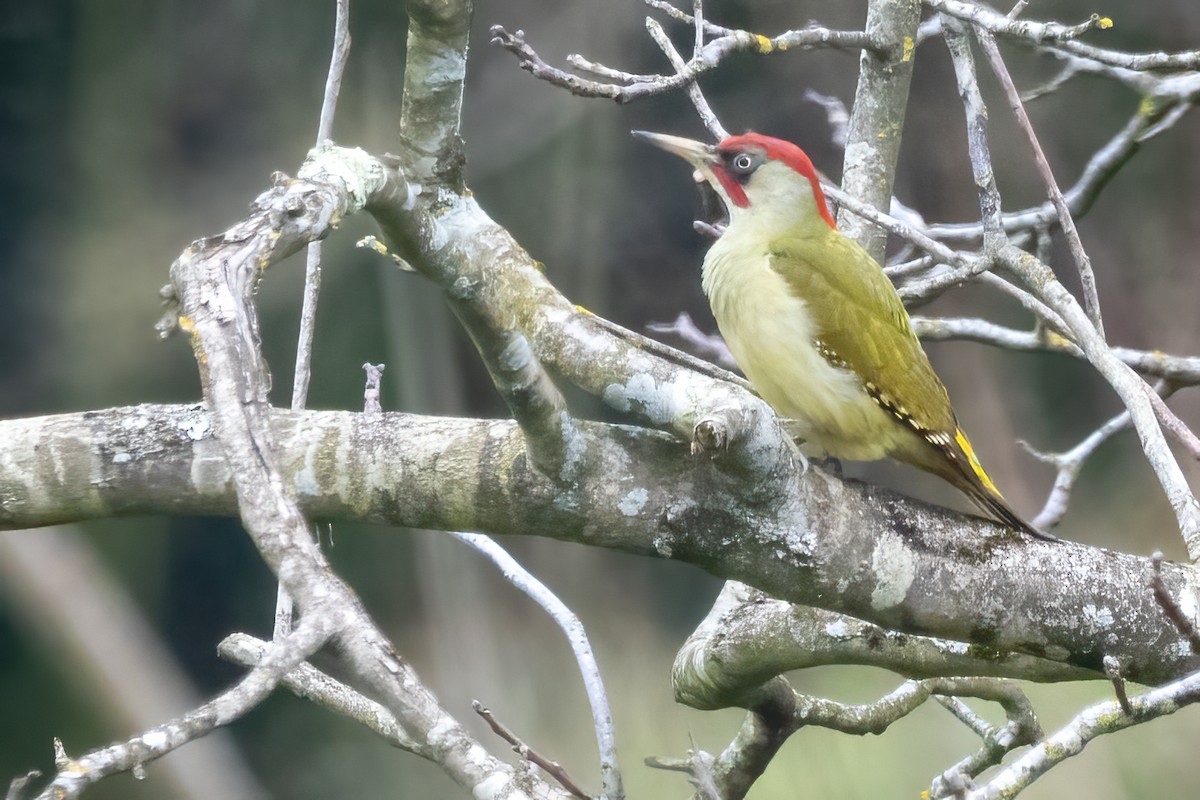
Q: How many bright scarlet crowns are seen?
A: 1